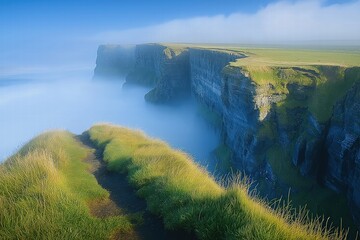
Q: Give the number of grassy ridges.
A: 2